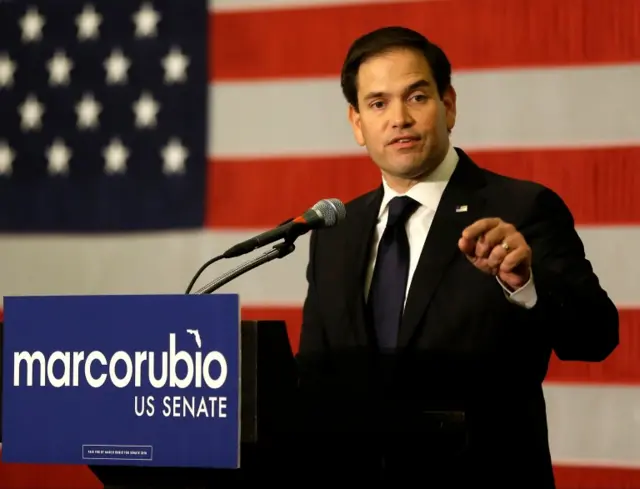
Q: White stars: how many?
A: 14